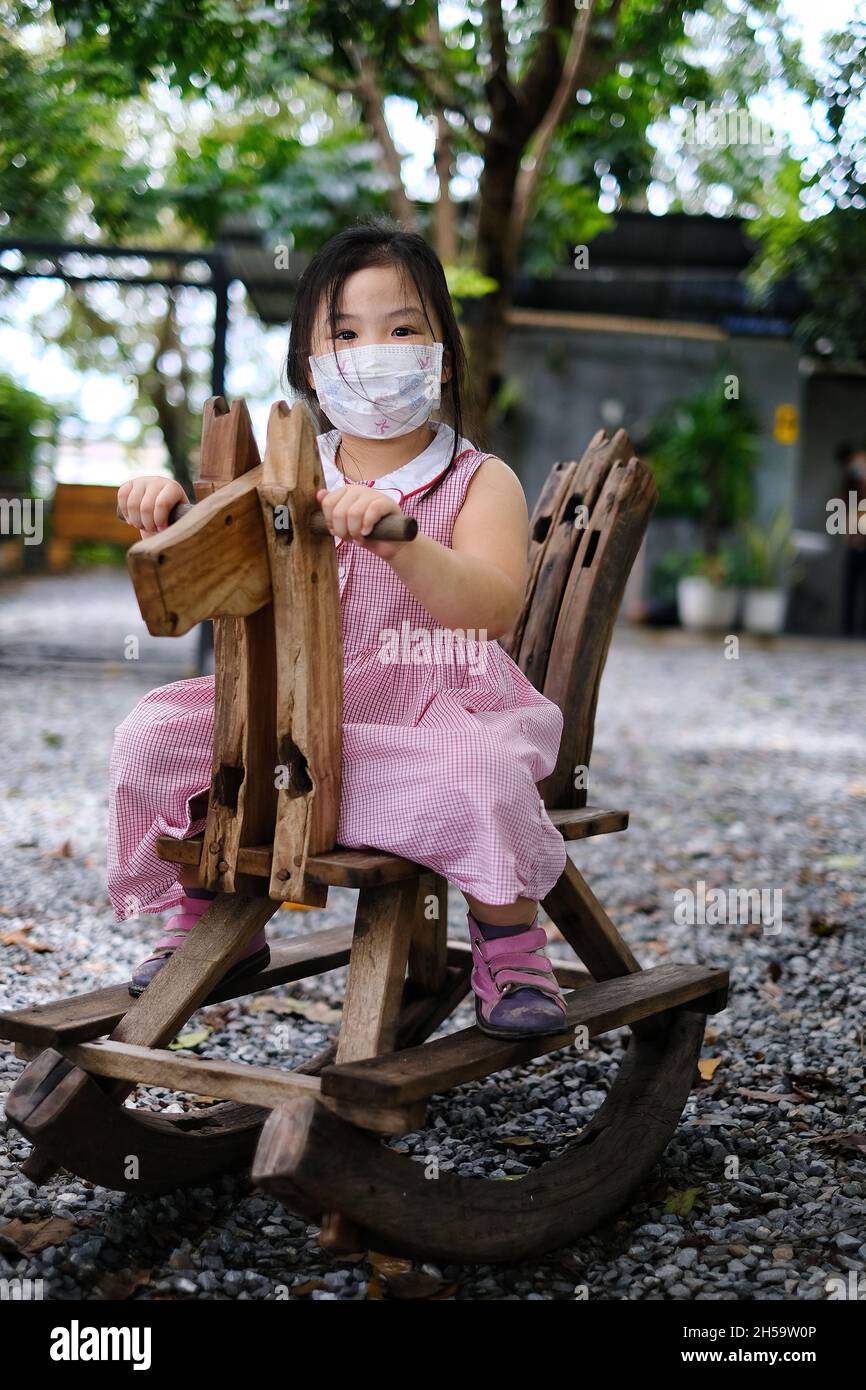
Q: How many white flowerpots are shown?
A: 2